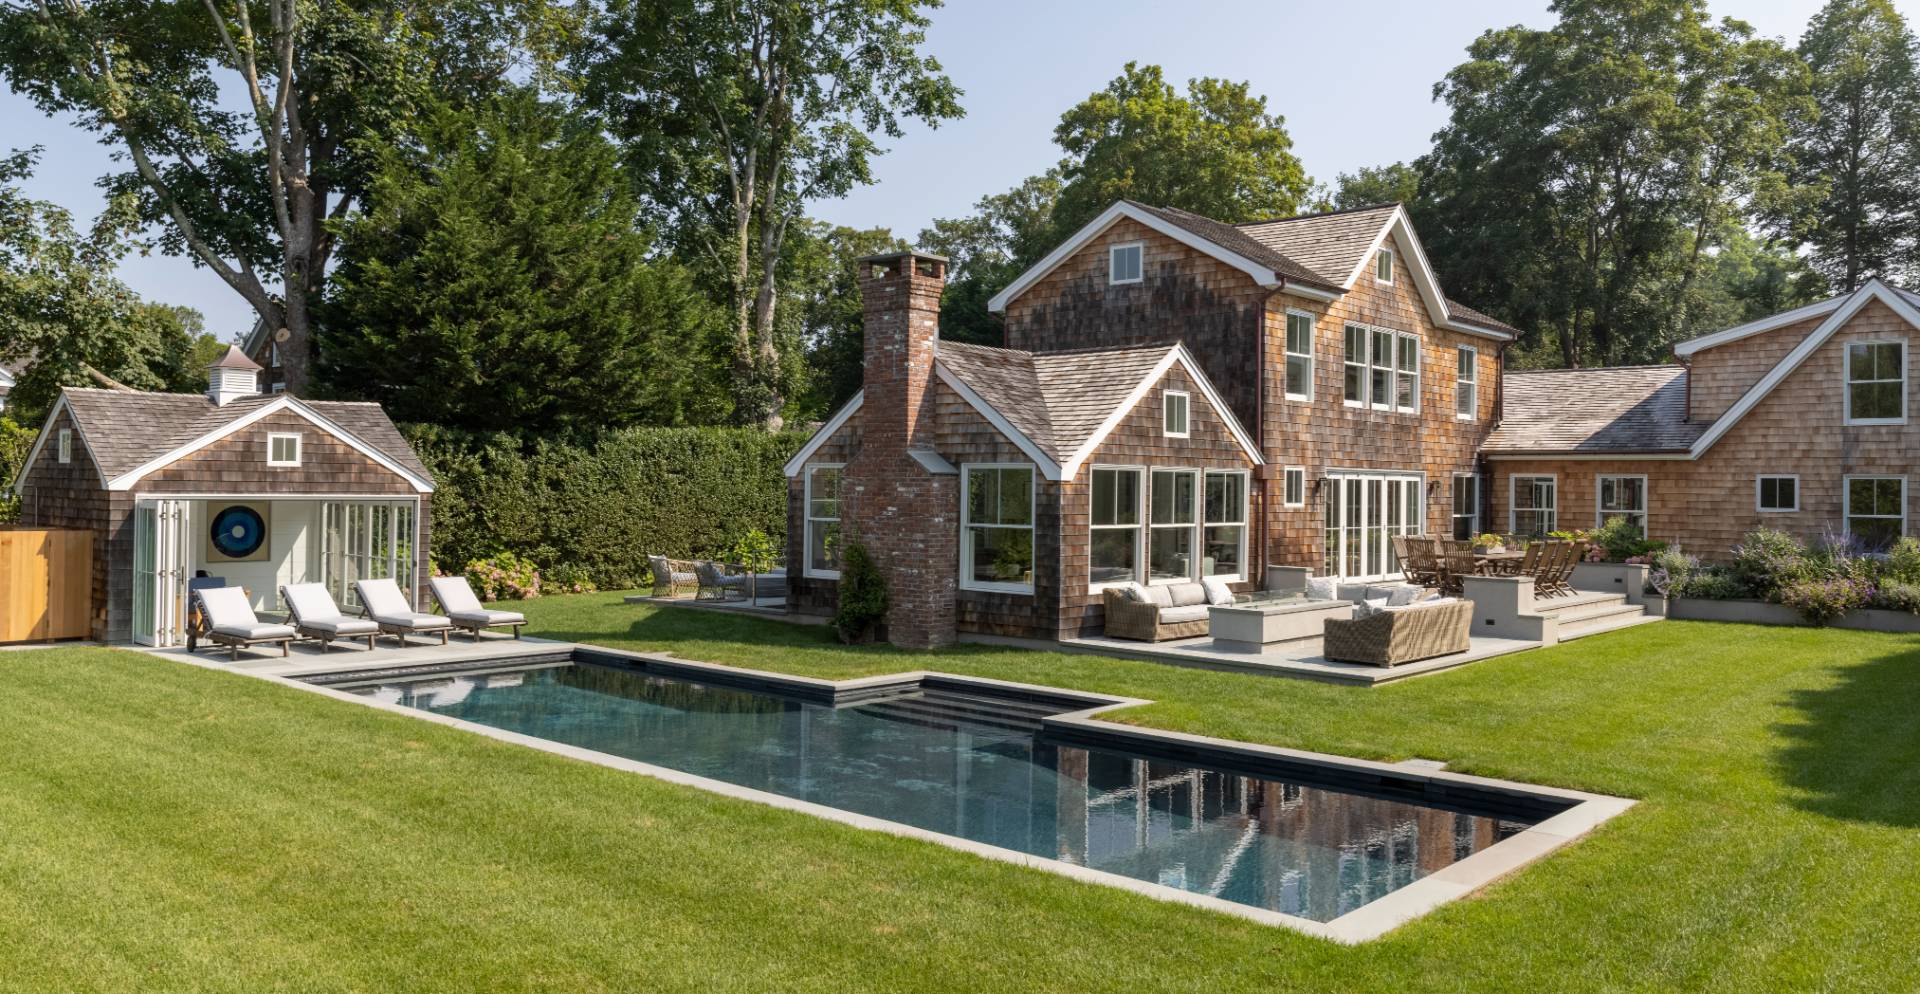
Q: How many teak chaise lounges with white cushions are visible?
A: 4